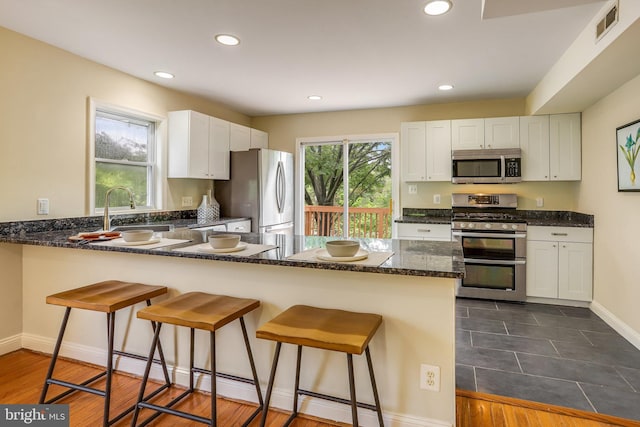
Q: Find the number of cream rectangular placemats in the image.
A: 3